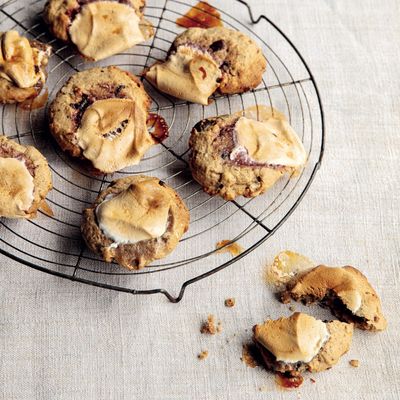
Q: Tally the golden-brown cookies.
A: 8